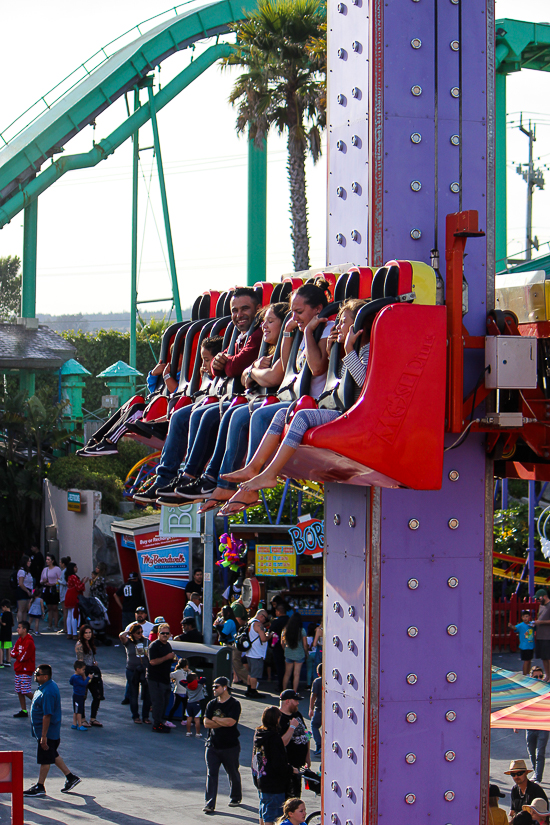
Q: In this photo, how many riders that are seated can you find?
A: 6